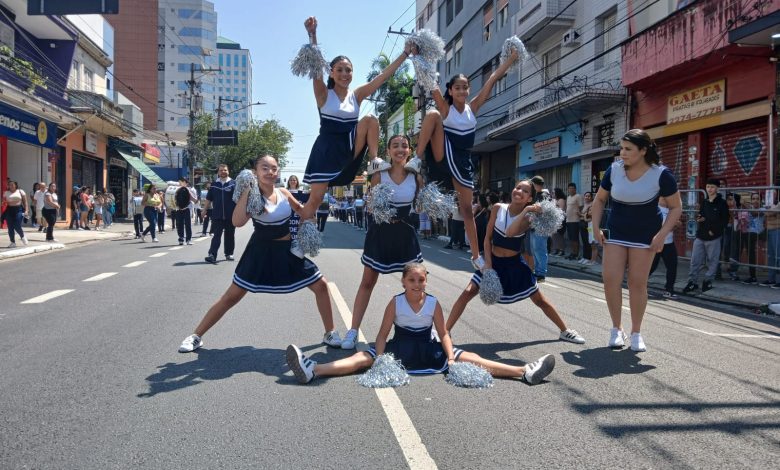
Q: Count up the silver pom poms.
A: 12